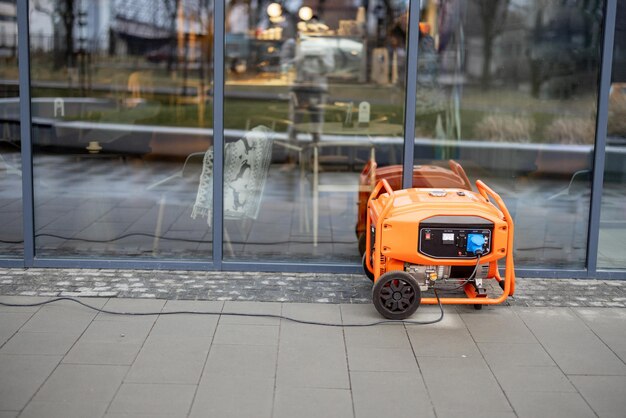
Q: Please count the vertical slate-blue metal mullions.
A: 4